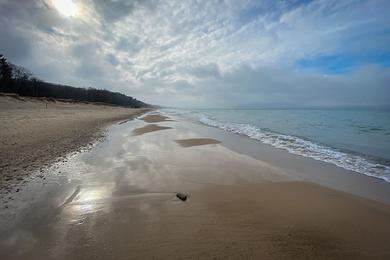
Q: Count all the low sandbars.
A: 3